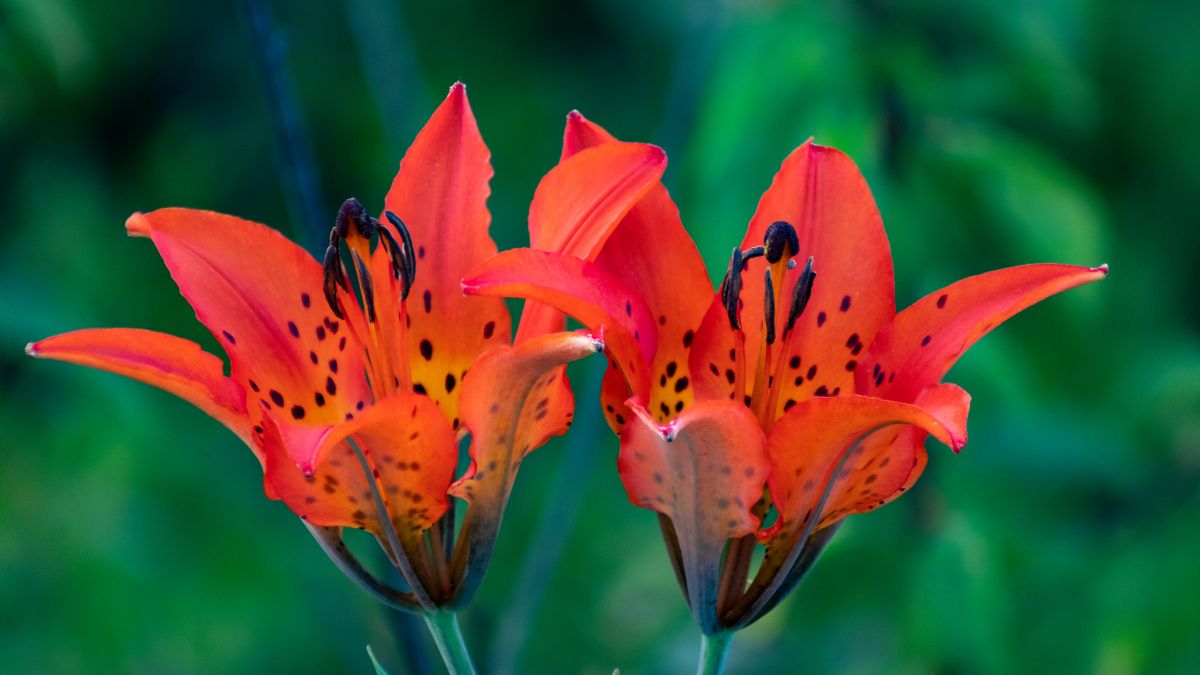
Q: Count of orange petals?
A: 12